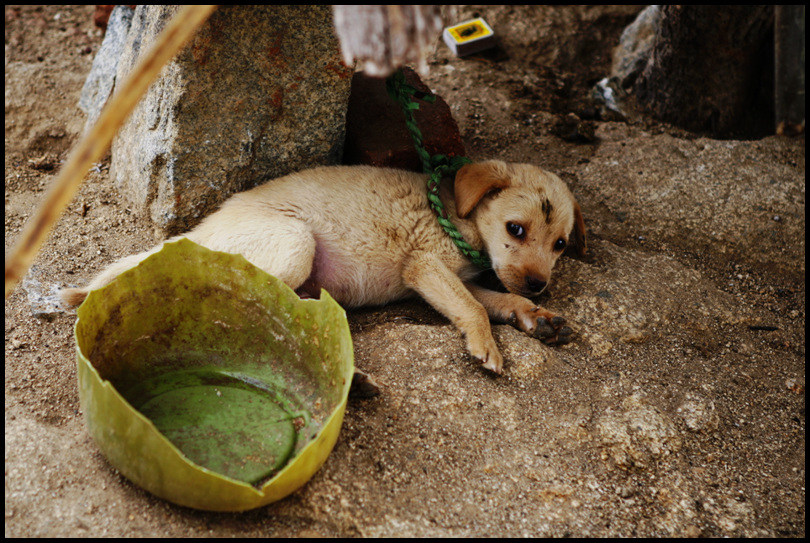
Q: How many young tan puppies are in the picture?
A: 1